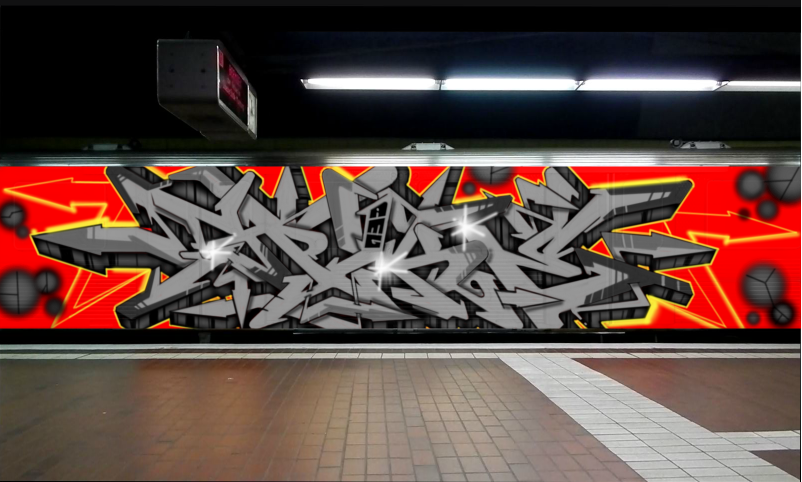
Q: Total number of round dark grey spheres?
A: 14